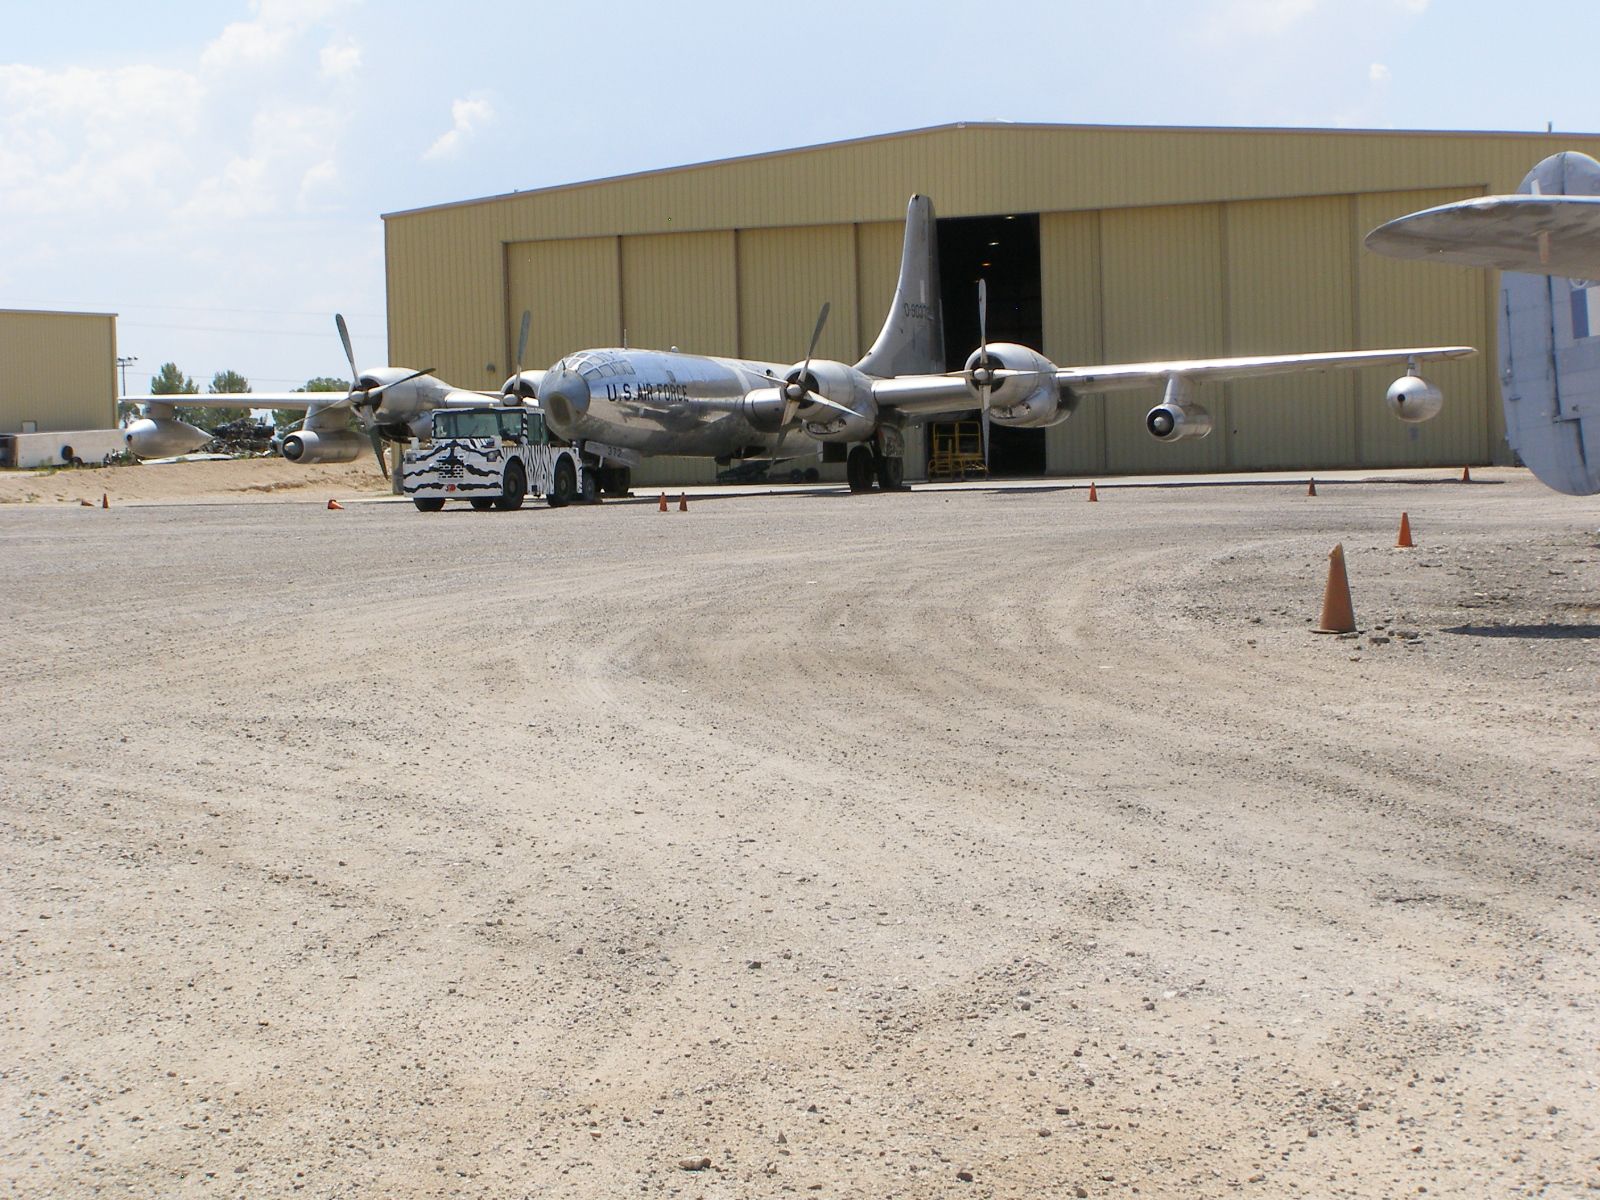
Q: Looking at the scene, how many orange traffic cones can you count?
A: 10